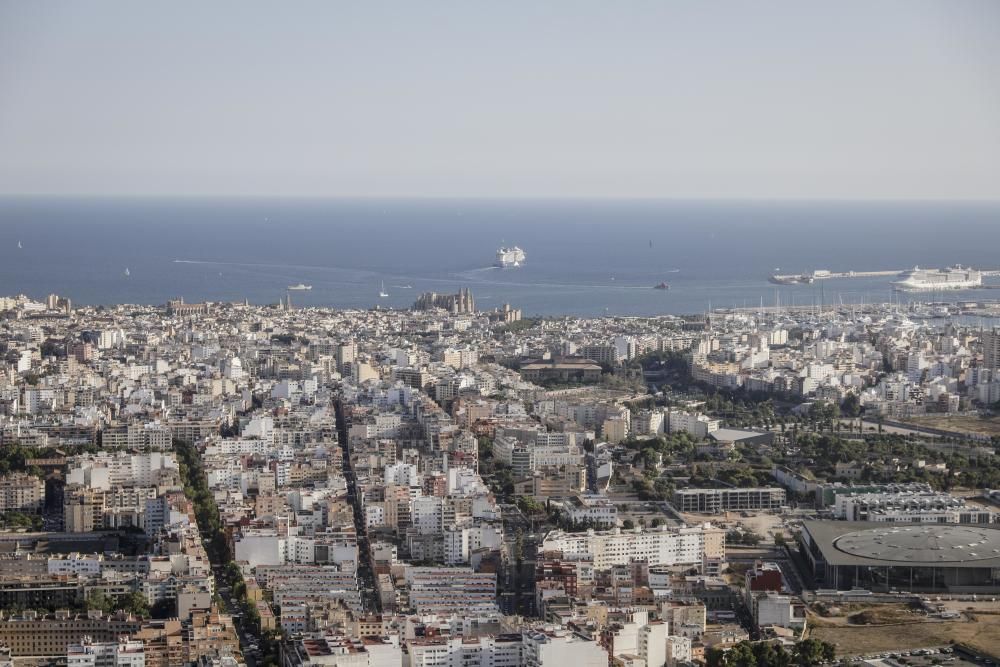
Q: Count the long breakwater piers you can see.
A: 1